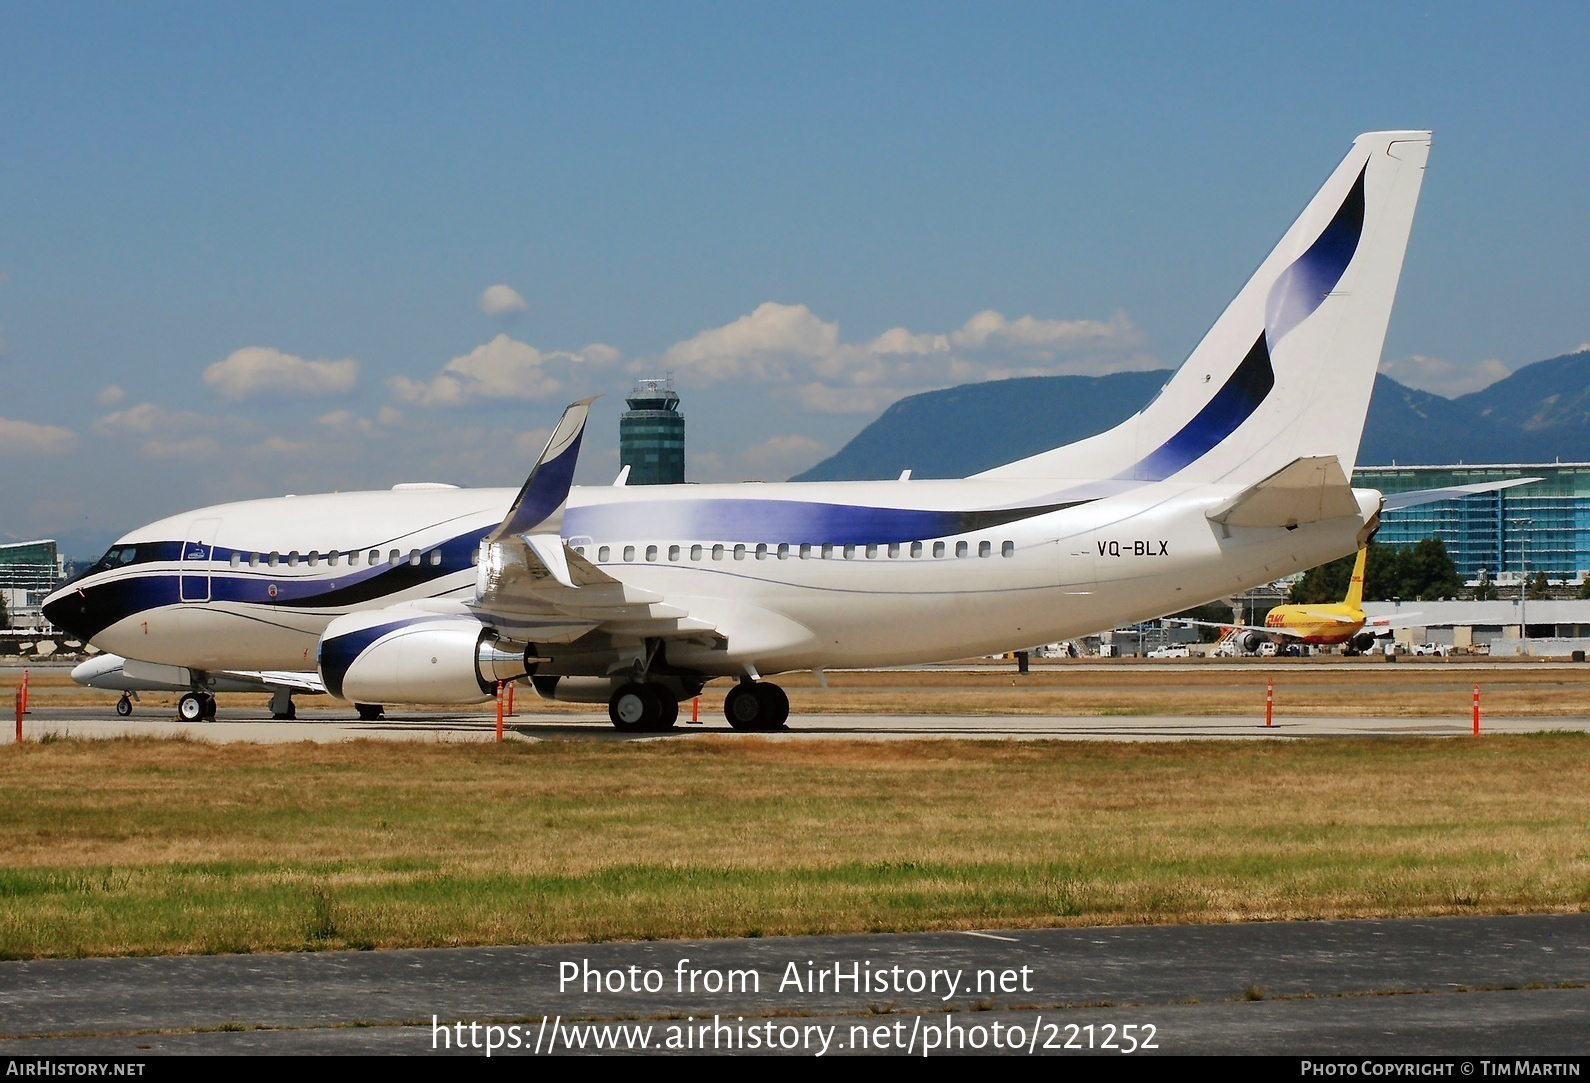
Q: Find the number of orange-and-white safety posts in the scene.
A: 7